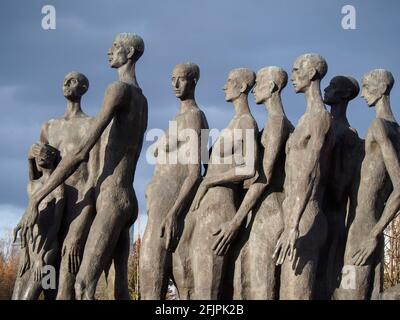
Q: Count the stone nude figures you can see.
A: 9